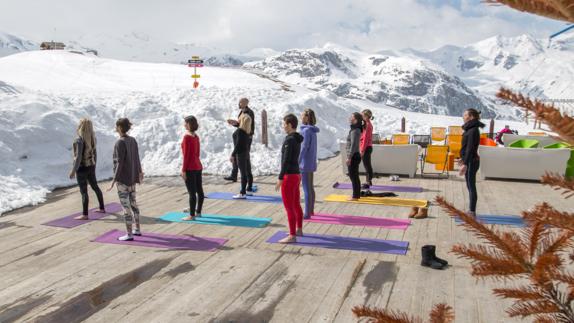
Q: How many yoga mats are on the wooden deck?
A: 9